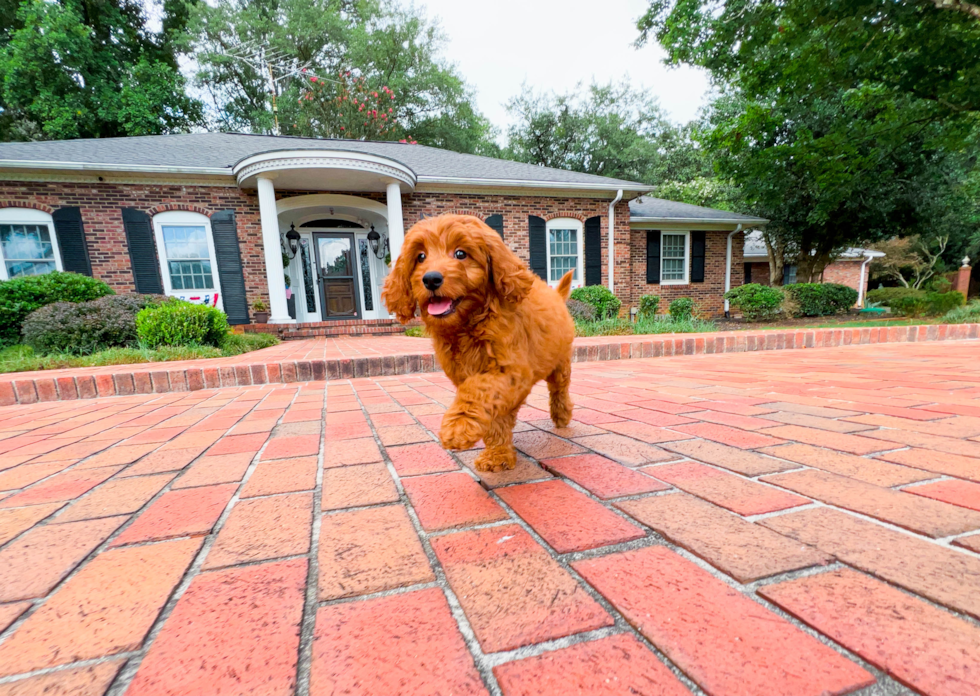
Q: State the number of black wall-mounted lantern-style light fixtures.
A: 2